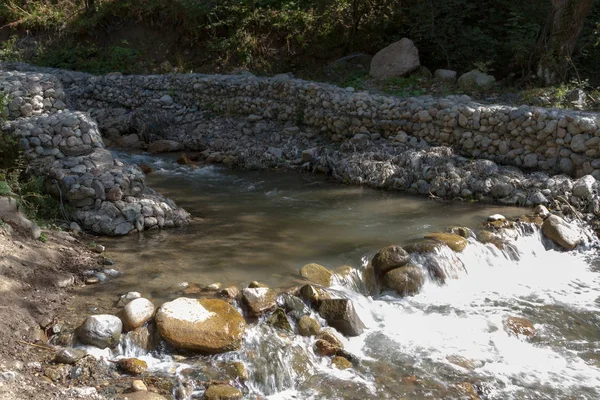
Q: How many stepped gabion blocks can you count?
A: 4